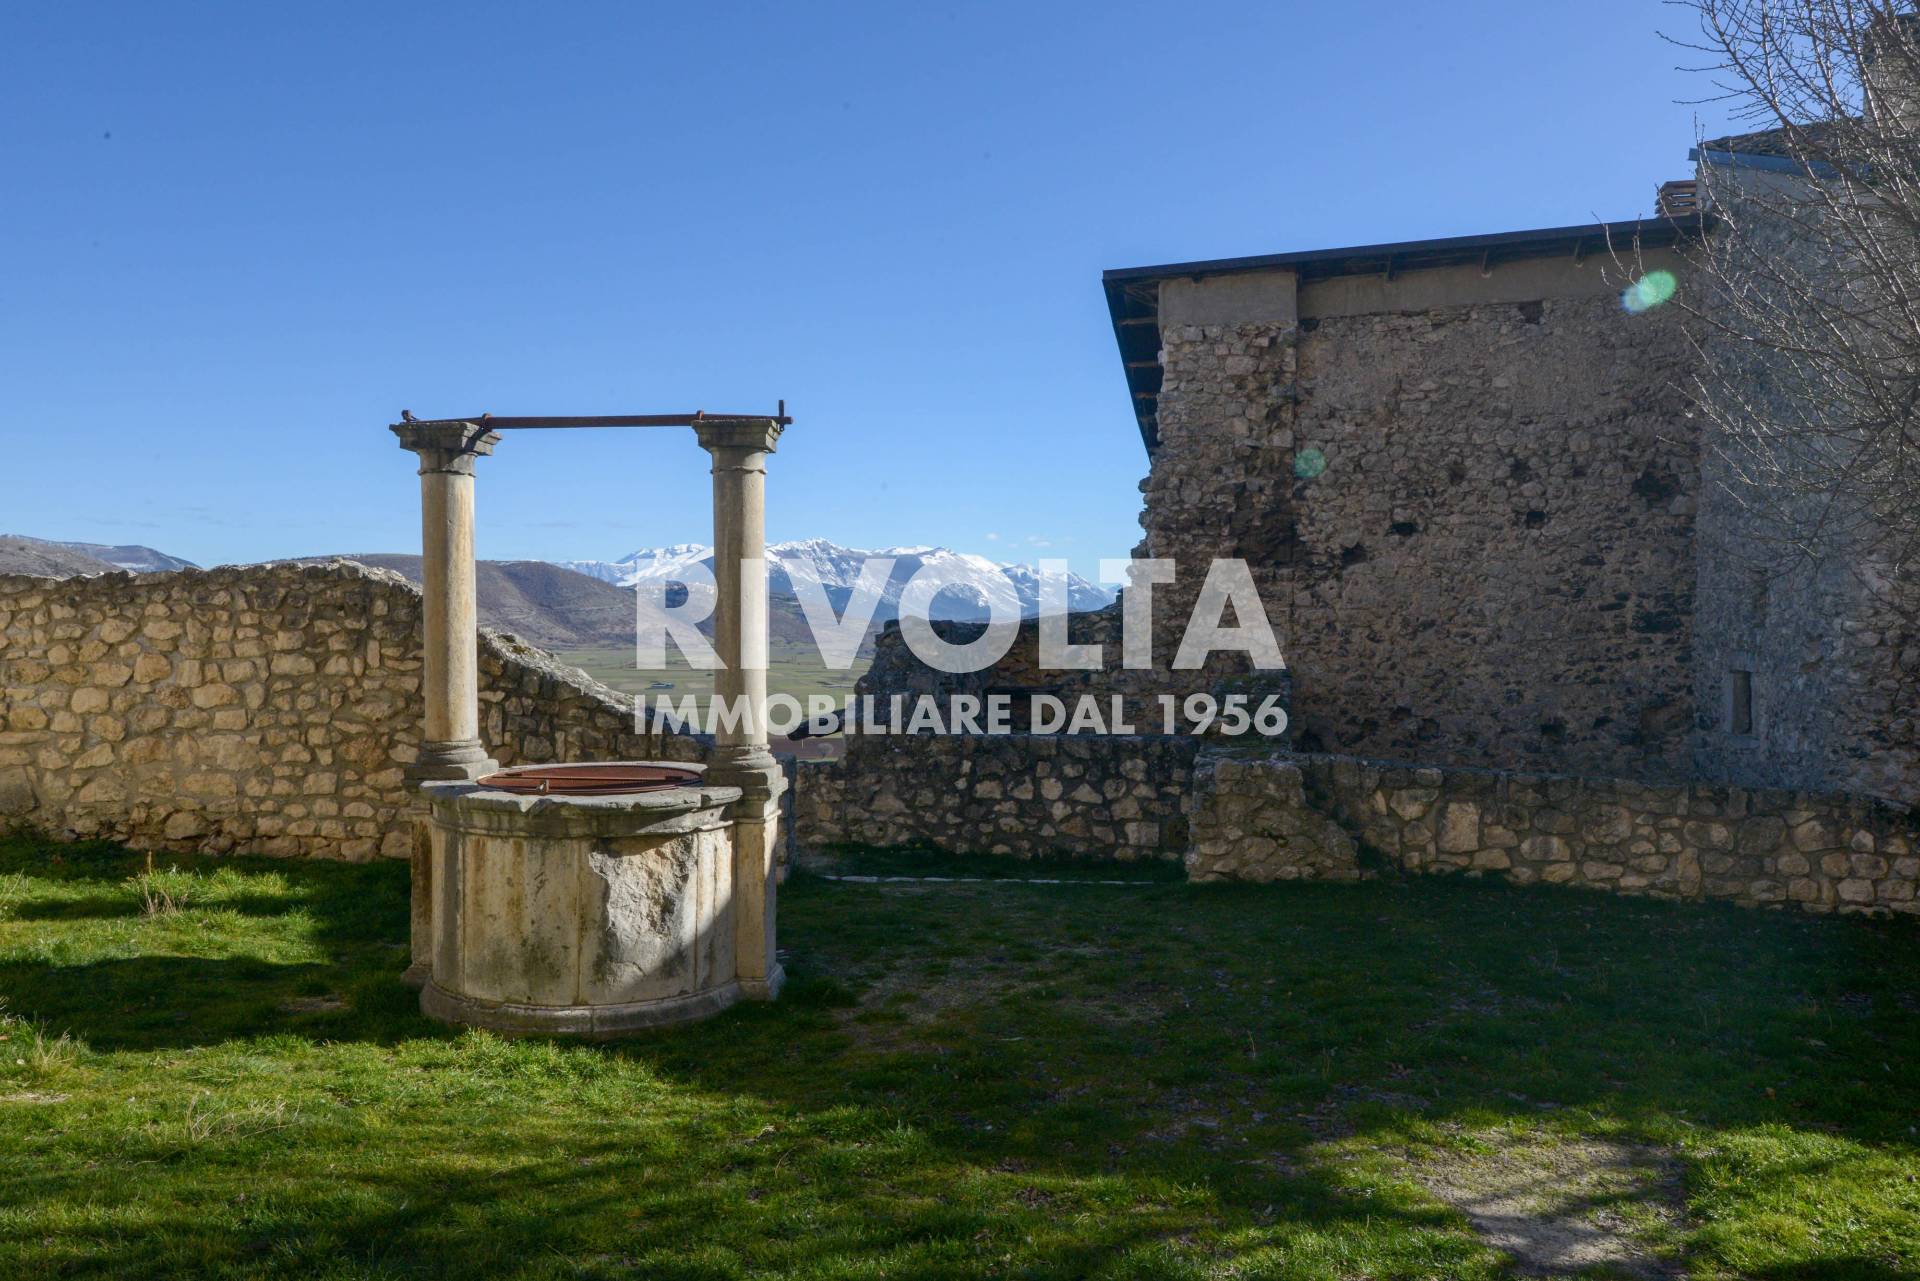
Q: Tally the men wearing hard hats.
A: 0